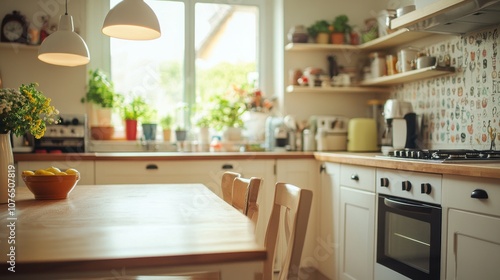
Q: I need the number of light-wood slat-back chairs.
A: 3